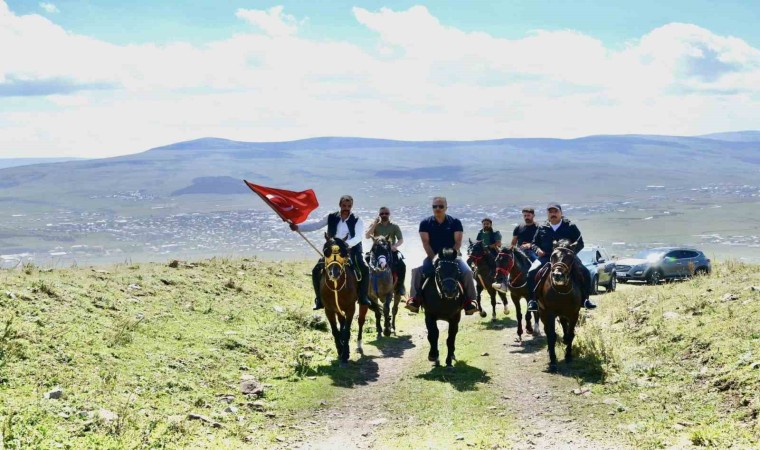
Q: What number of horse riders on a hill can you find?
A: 6